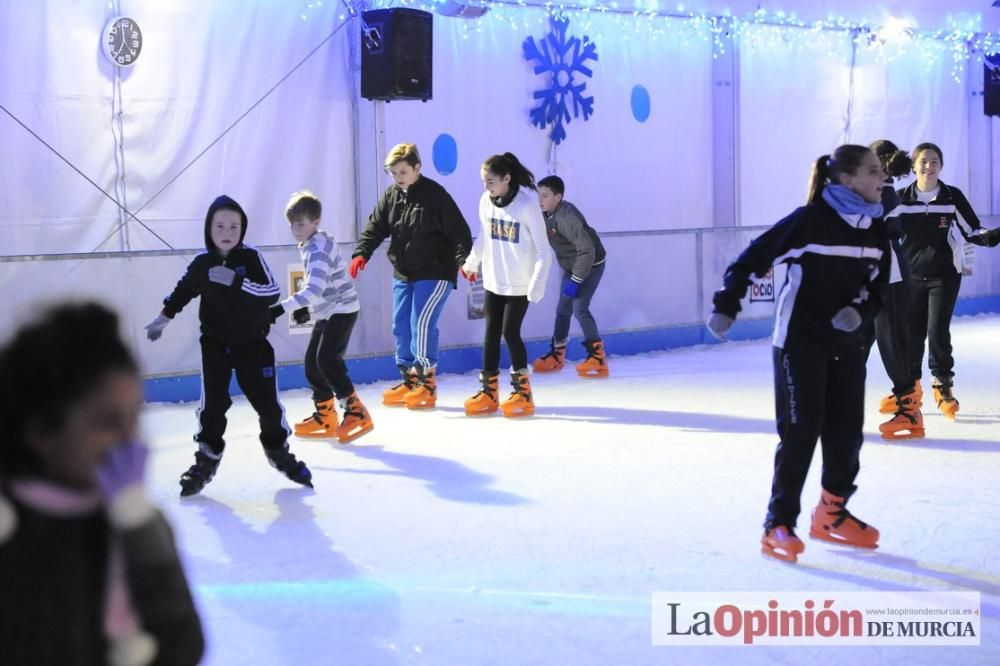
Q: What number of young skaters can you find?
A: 9